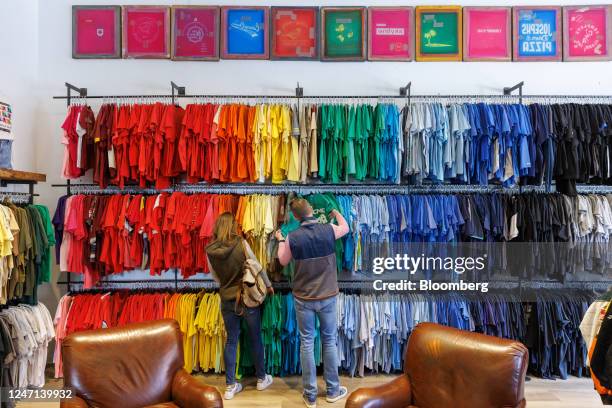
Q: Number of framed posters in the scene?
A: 11